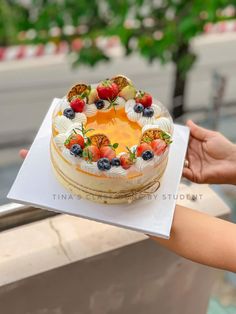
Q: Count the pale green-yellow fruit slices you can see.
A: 2